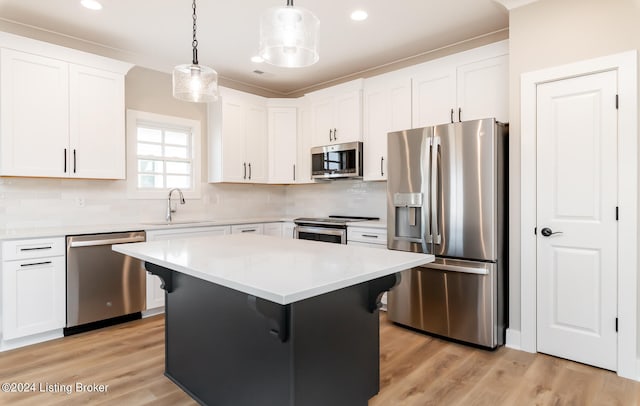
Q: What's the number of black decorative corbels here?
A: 3